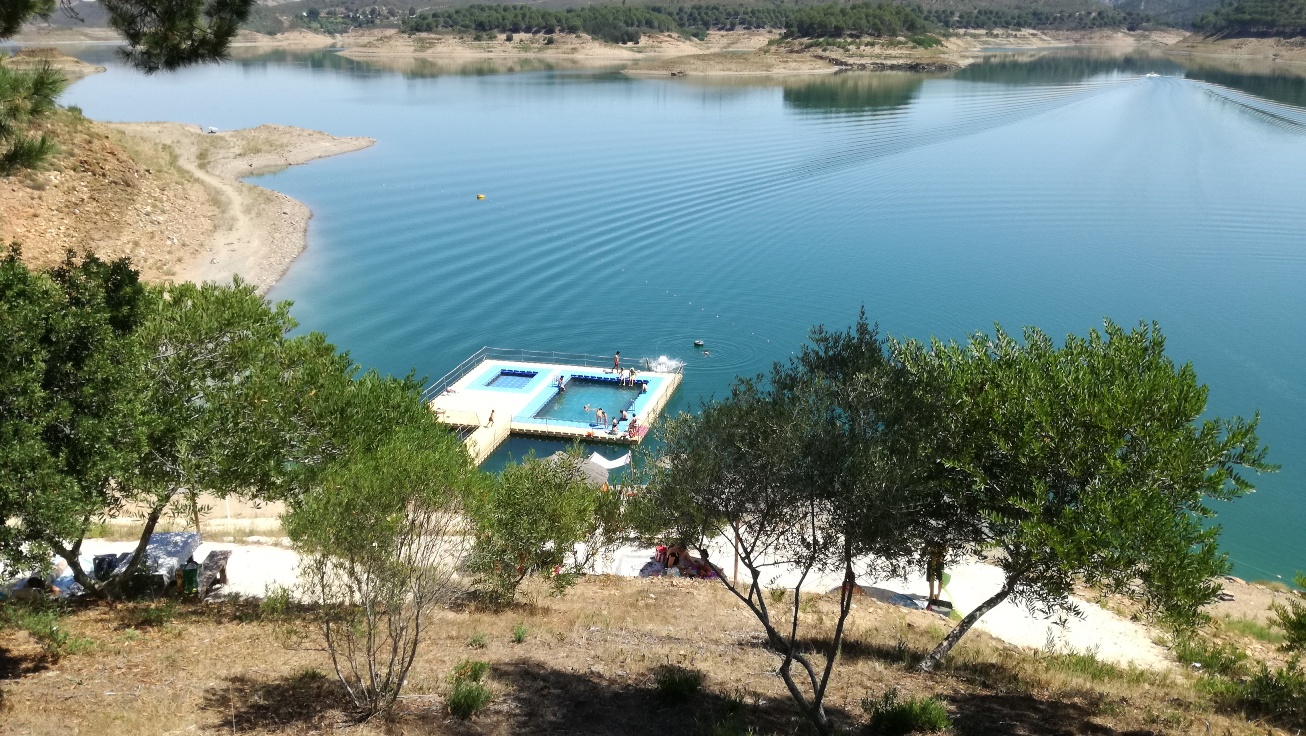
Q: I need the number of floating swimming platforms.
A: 1